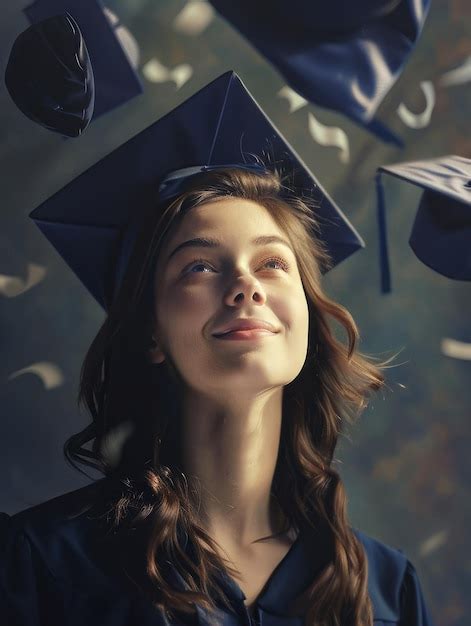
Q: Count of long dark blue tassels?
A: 1